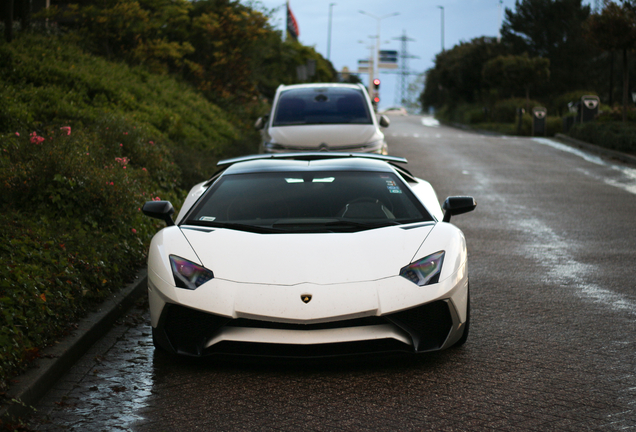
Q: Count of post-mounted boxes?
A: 2